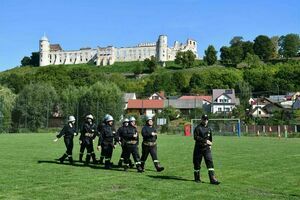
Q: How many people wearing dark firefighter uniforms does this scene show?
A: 7